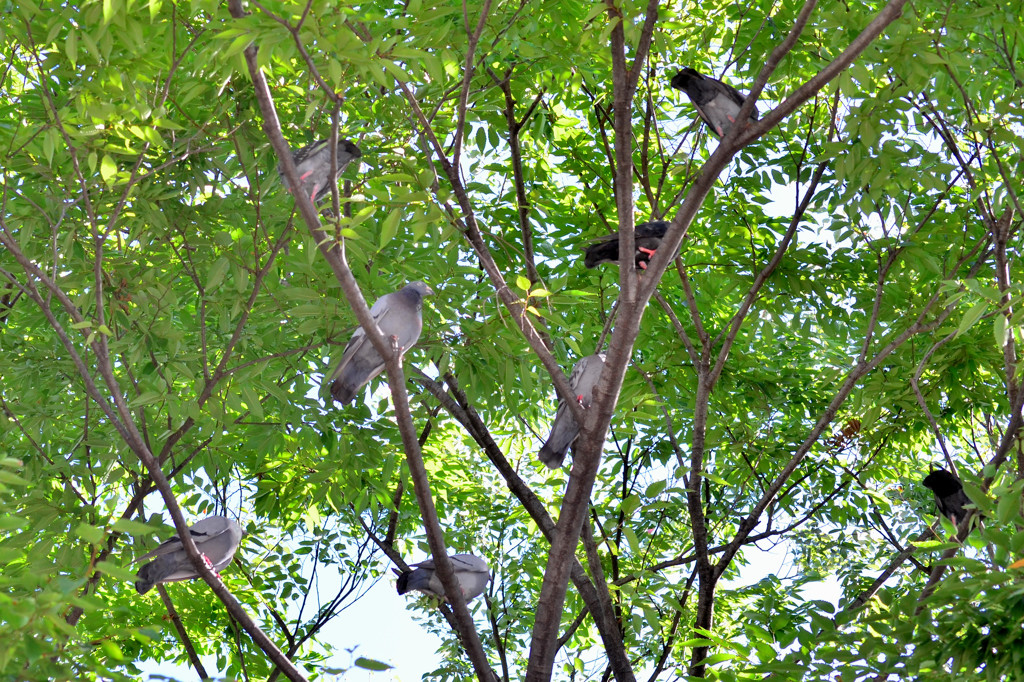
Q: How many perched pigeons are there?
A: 8